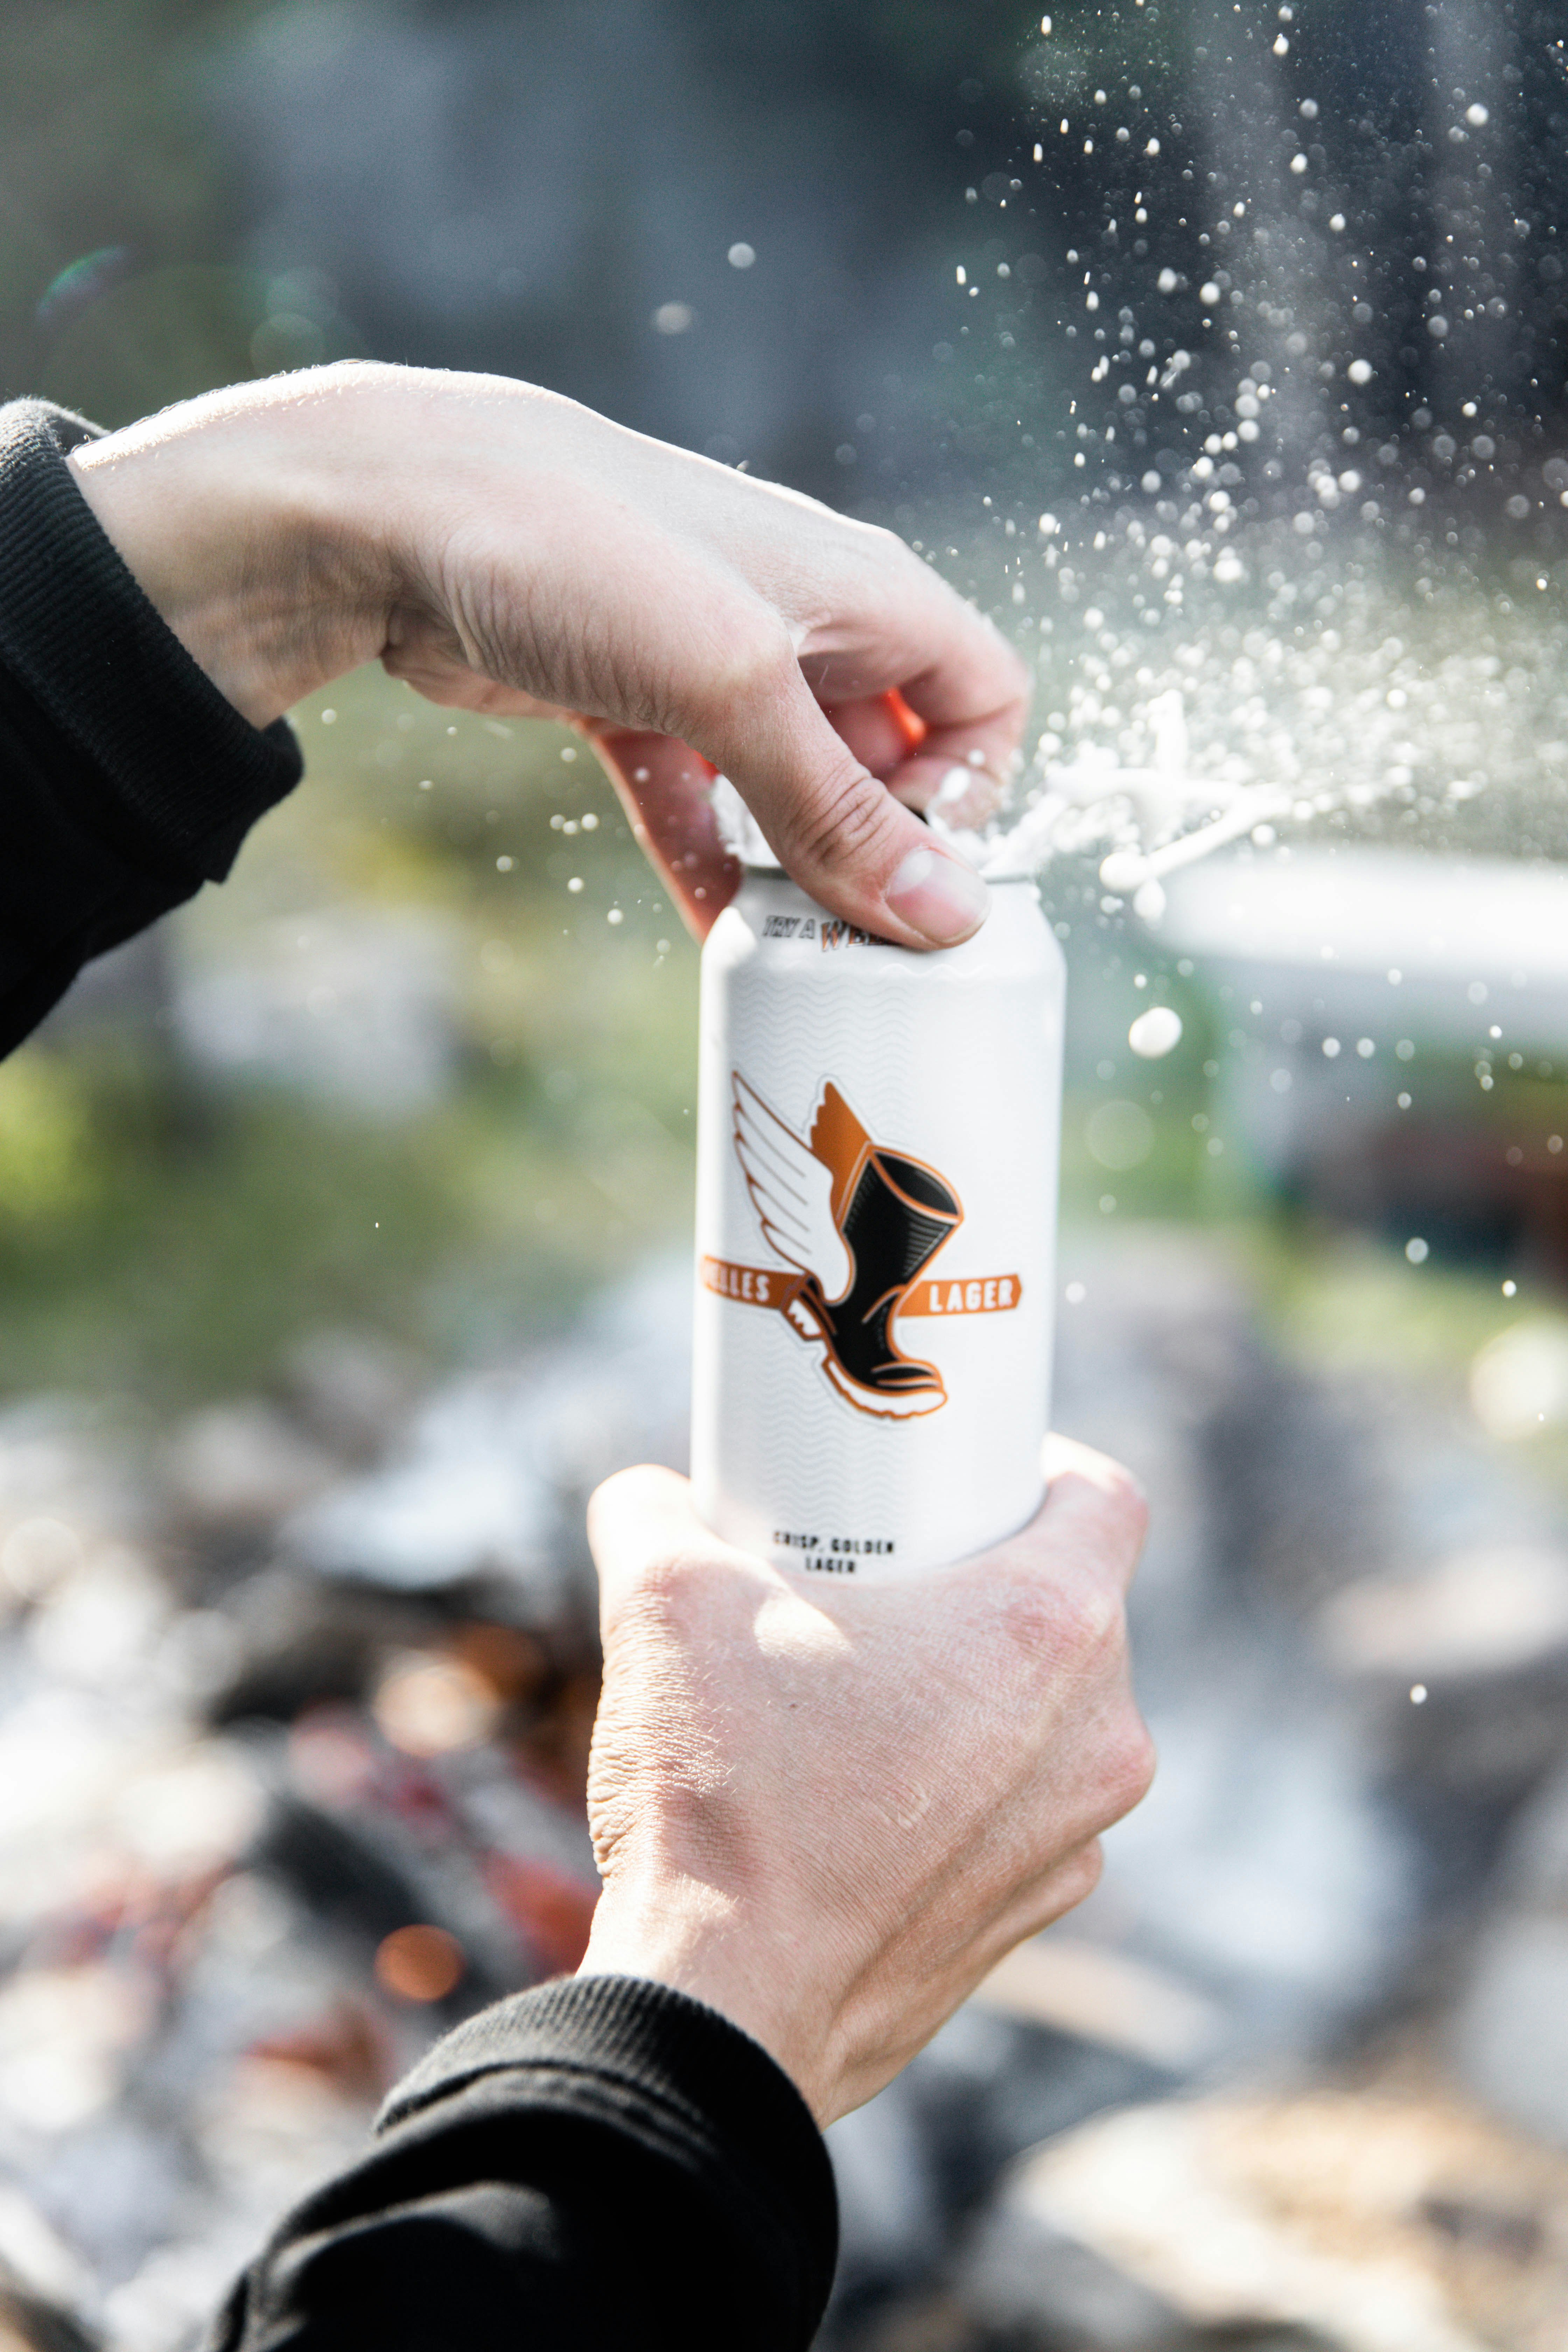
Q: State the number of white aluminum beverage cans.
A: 1